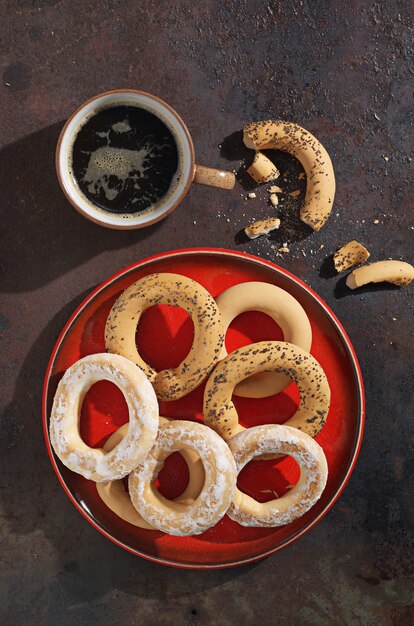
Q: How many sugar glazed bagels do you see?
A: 3